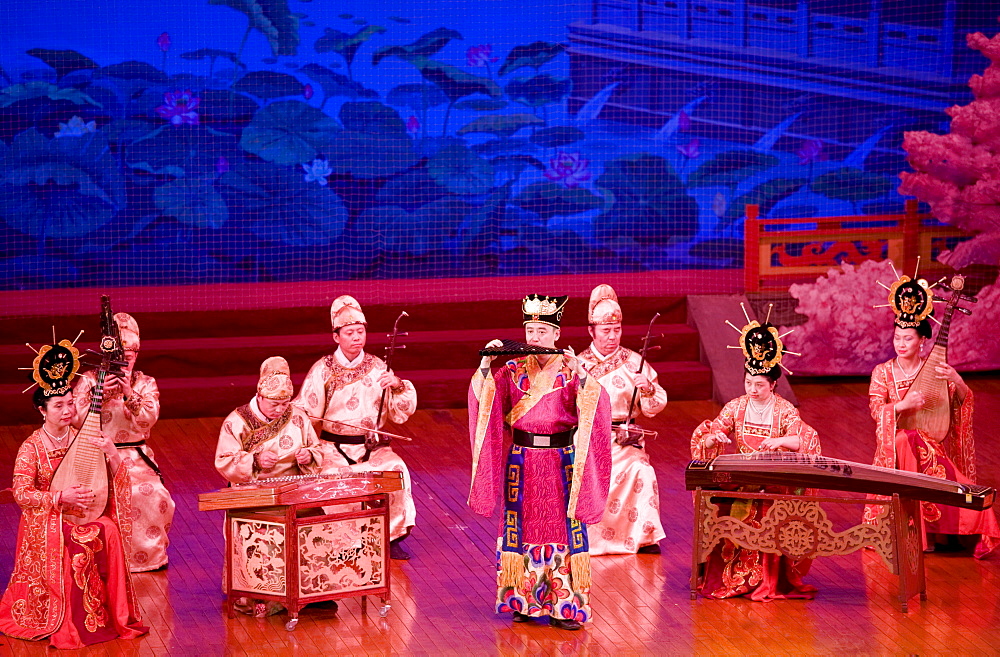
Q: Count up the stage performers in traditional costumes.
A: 8